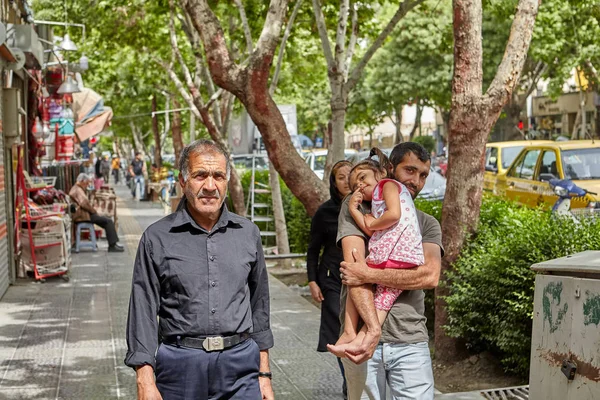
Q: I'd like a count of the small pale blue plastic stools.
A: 1